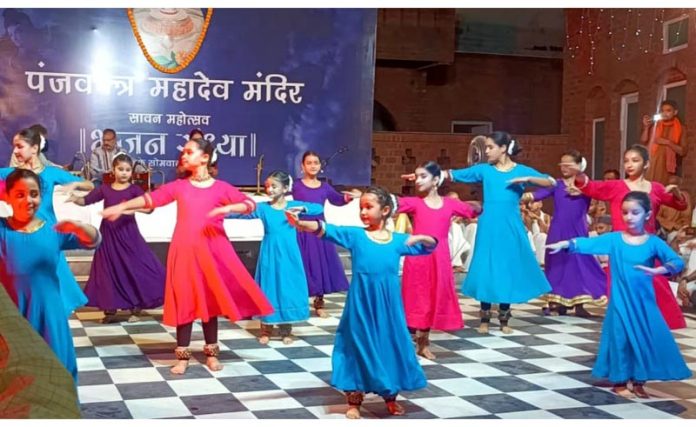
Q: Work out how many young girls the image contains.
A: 12